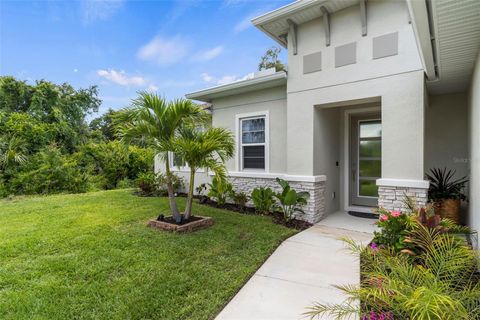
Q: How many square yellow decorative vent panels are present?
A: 0